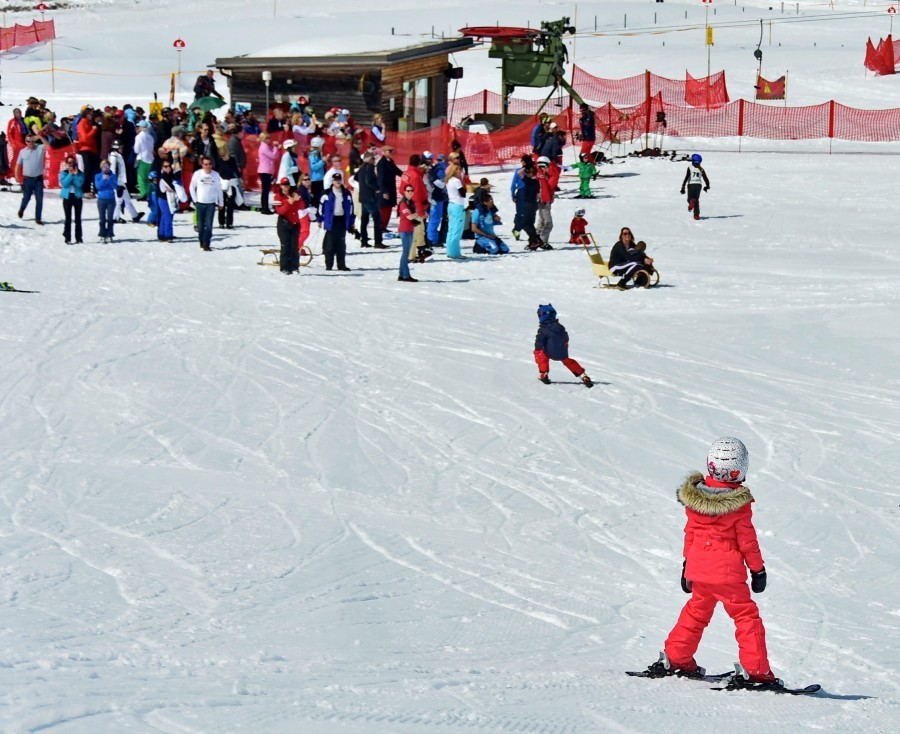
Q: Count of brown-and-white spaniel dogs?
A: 0